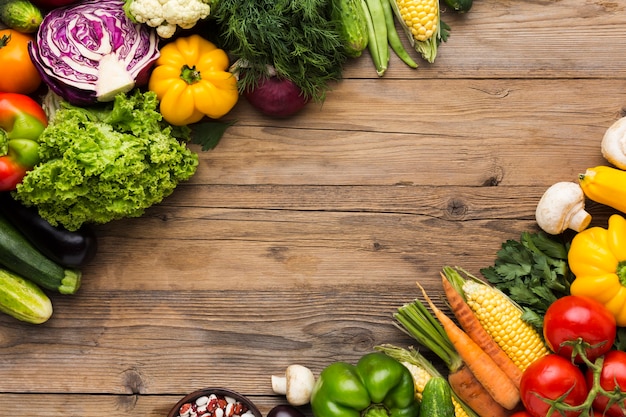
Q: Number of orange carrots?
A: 3